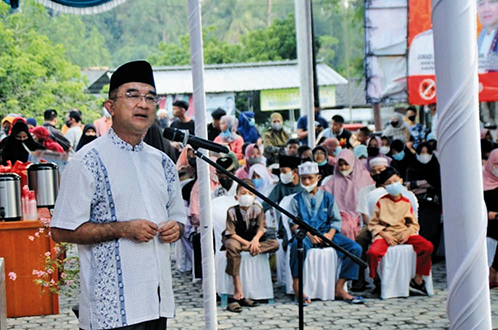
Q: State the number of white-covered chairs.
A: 3